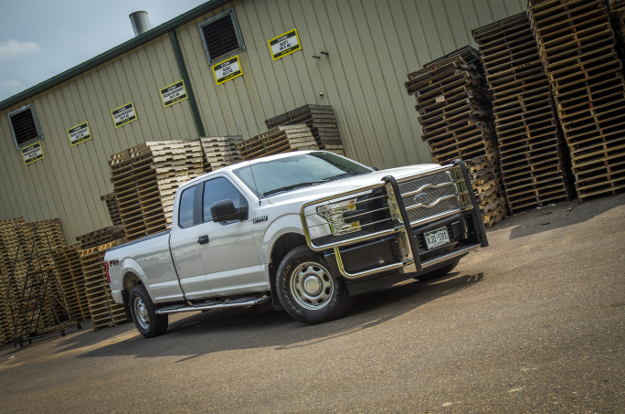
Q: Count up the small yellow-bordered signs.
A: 6